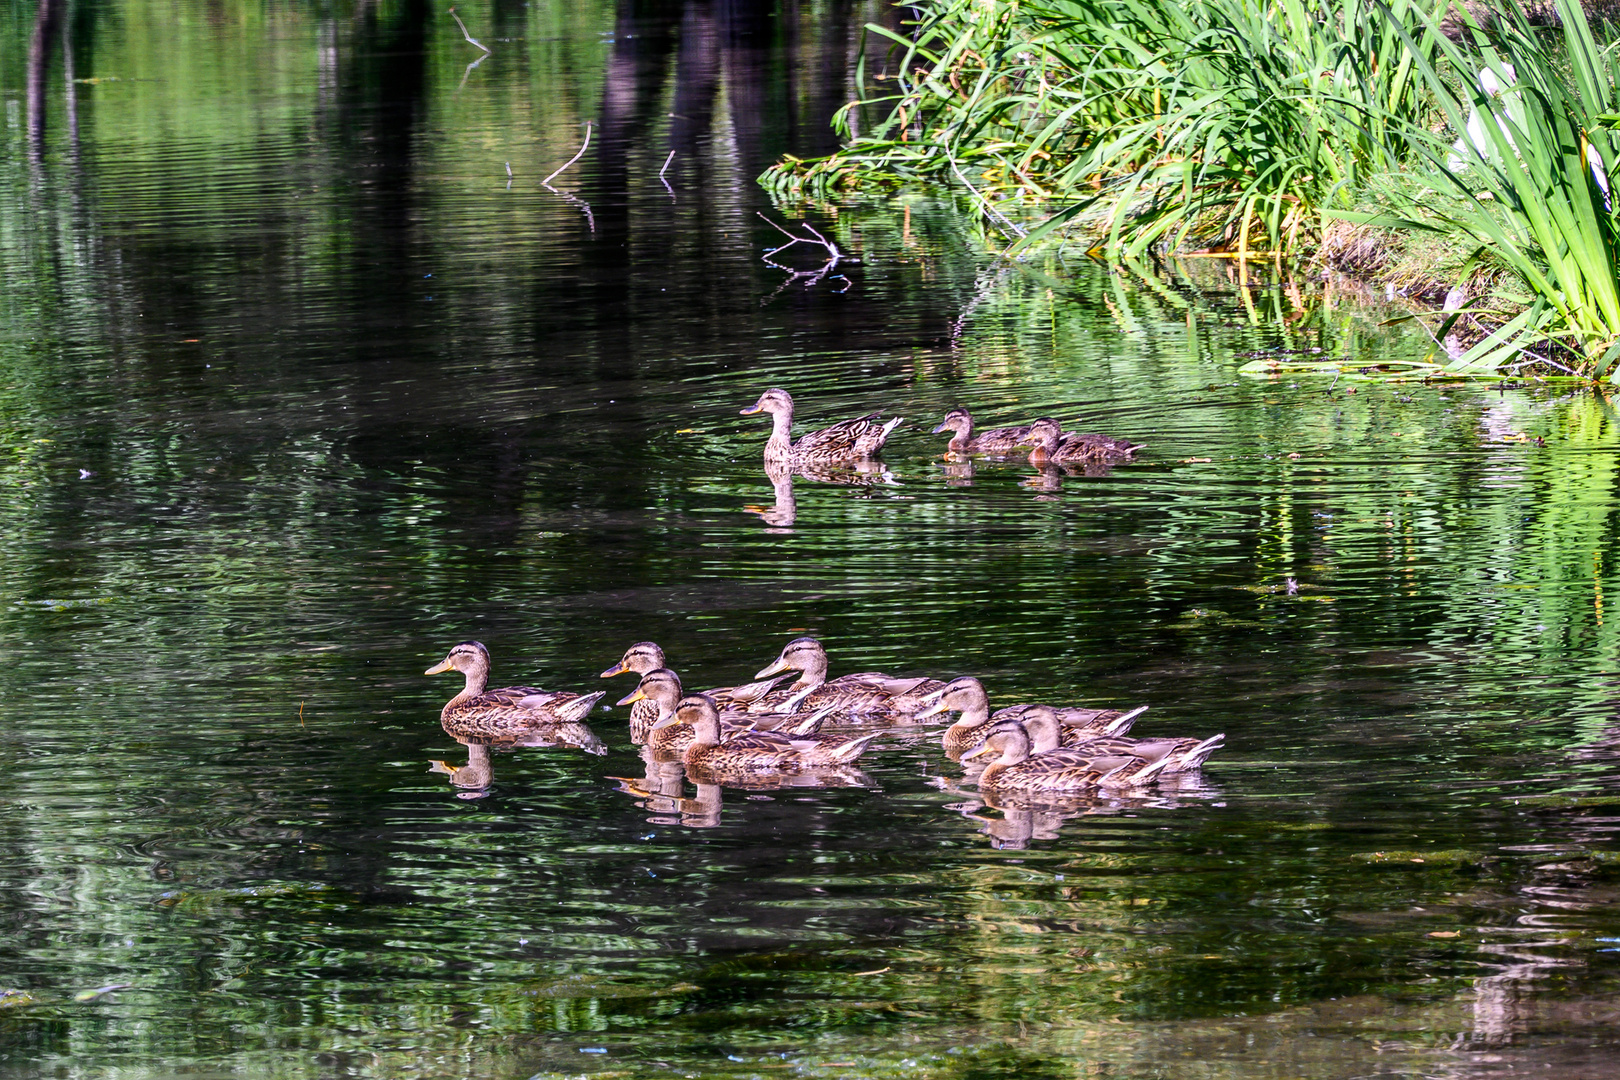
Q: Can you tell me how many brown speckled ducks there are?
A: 11